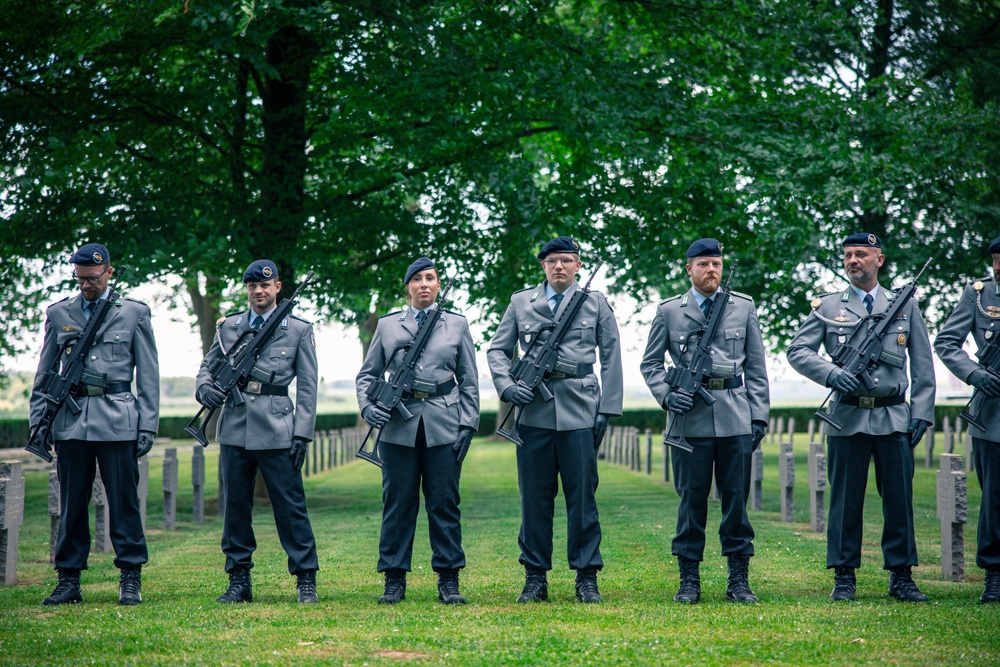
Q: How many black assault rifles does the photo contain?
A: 7